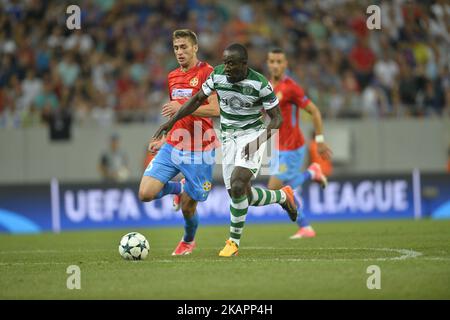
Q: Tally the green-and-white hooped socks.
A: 2